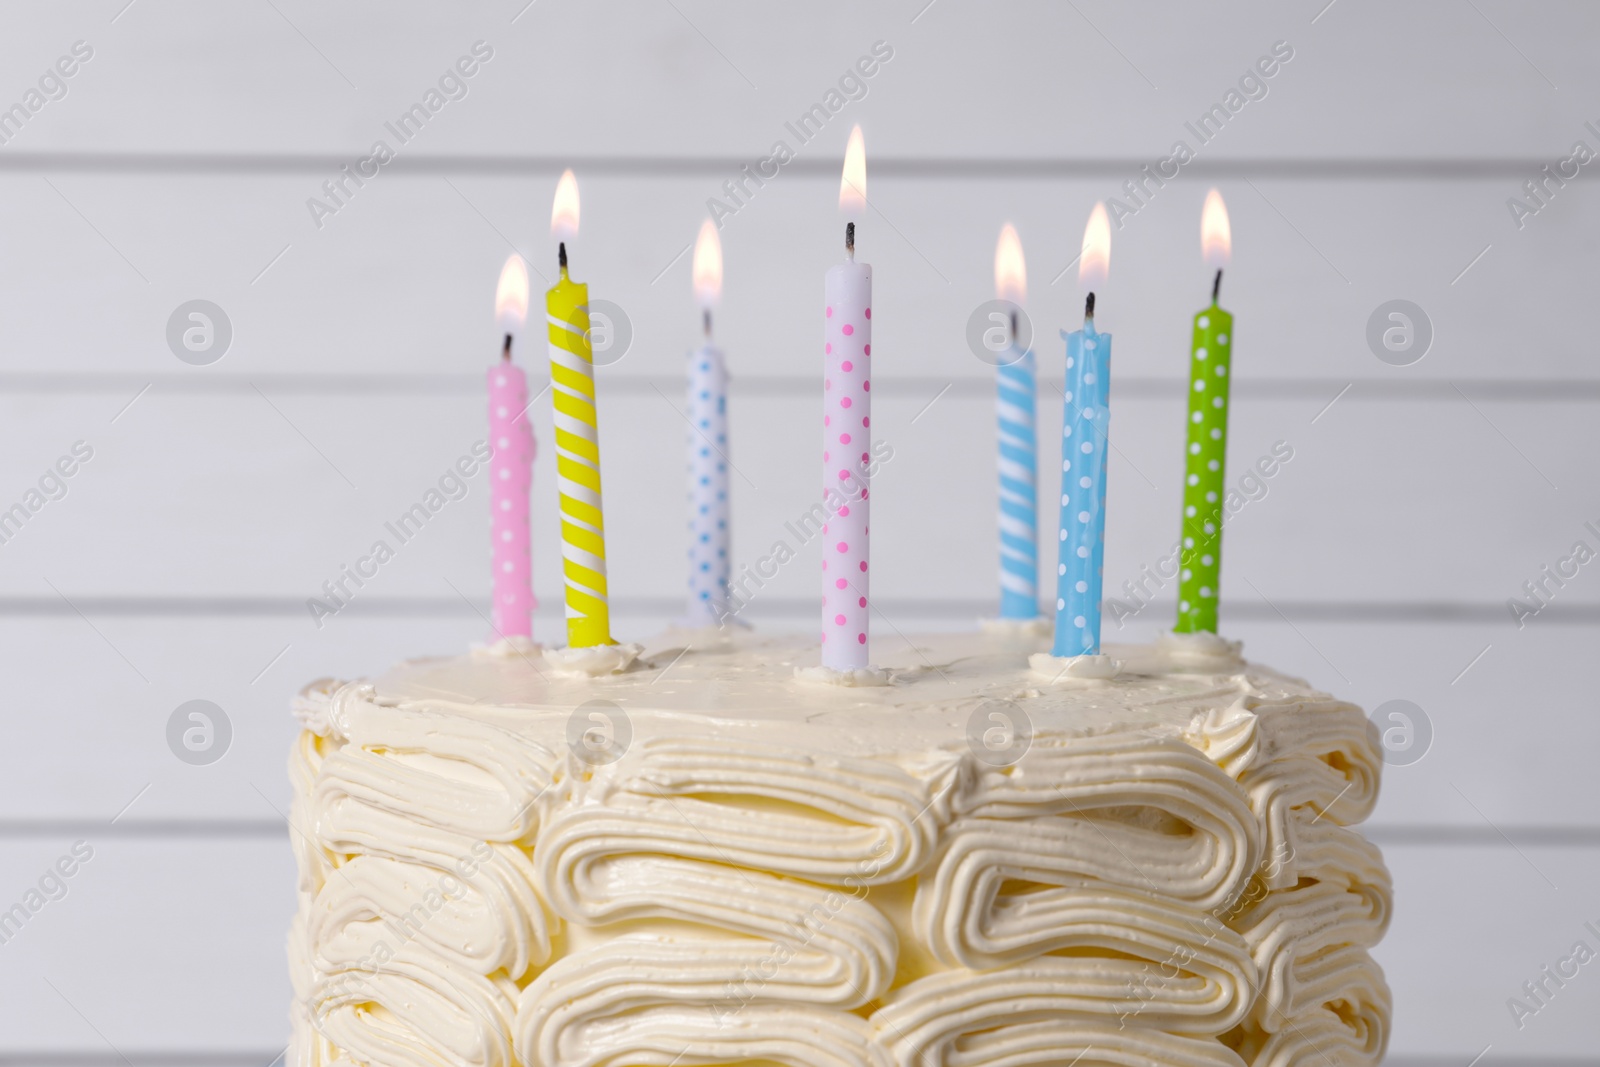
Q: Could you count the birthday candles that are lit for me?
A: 7